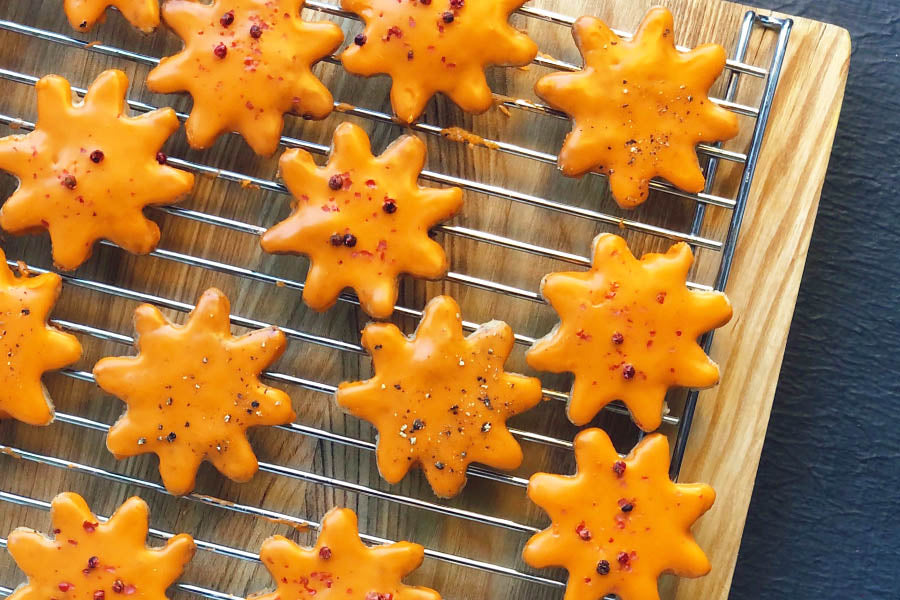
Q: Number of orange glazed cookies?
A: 13